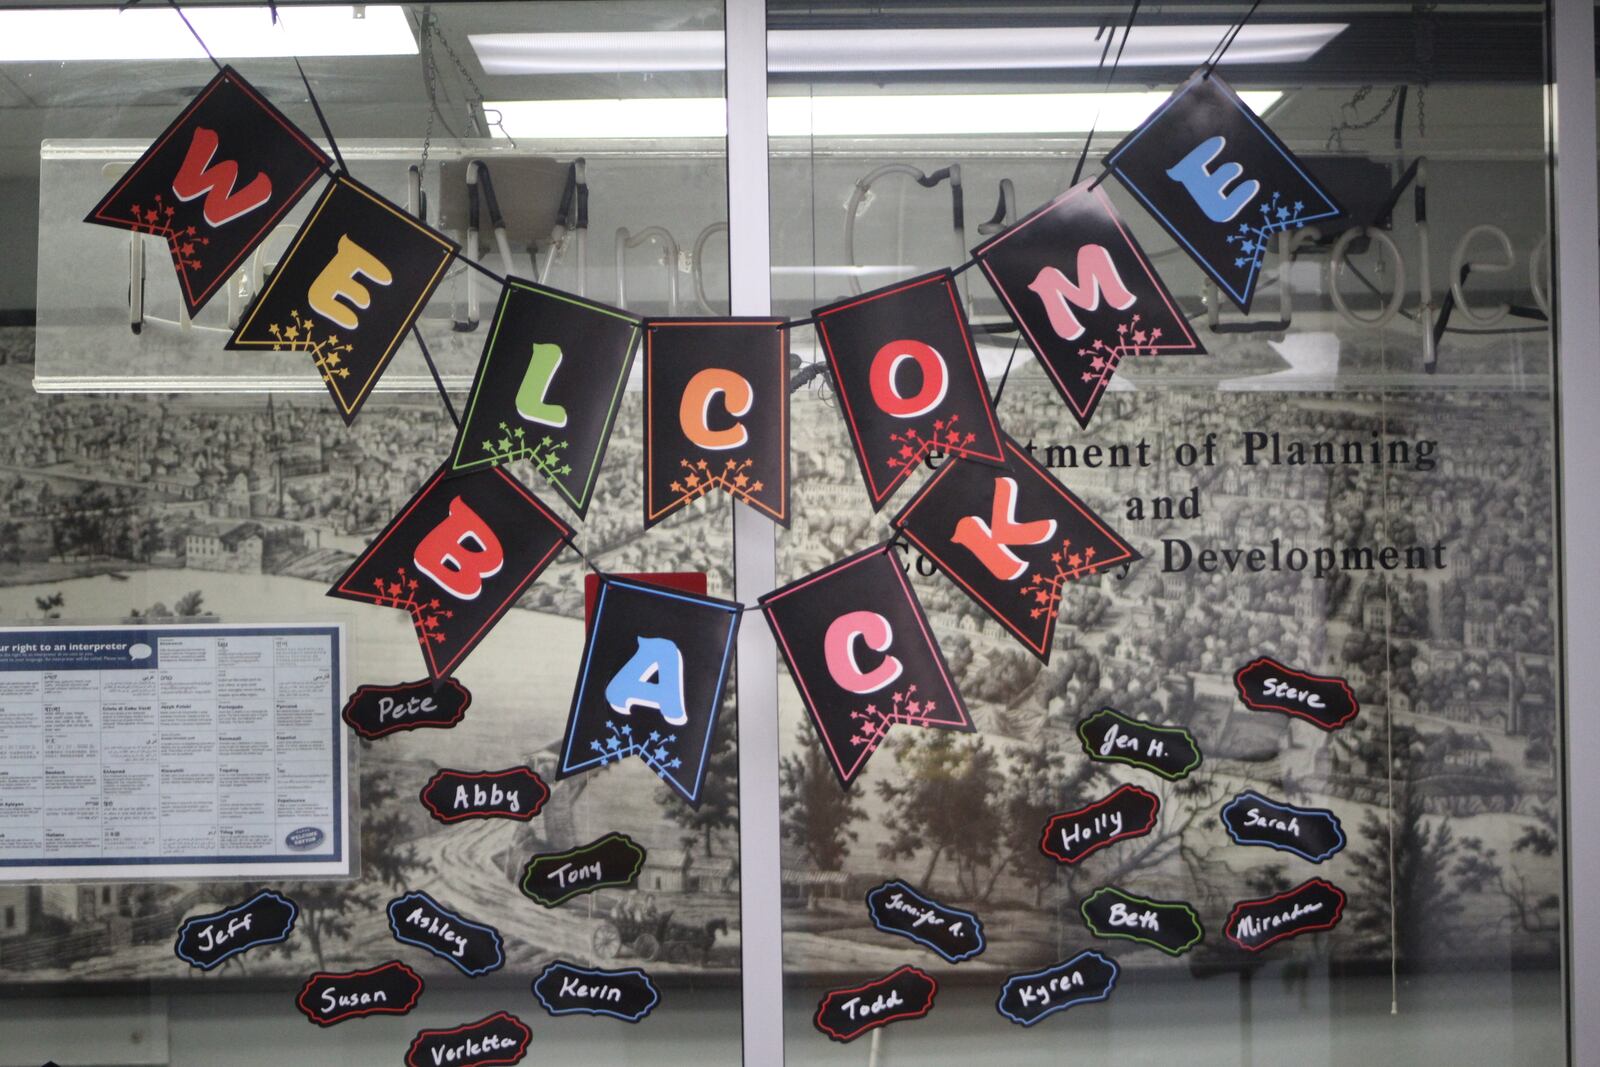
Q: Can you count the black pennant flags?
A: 11